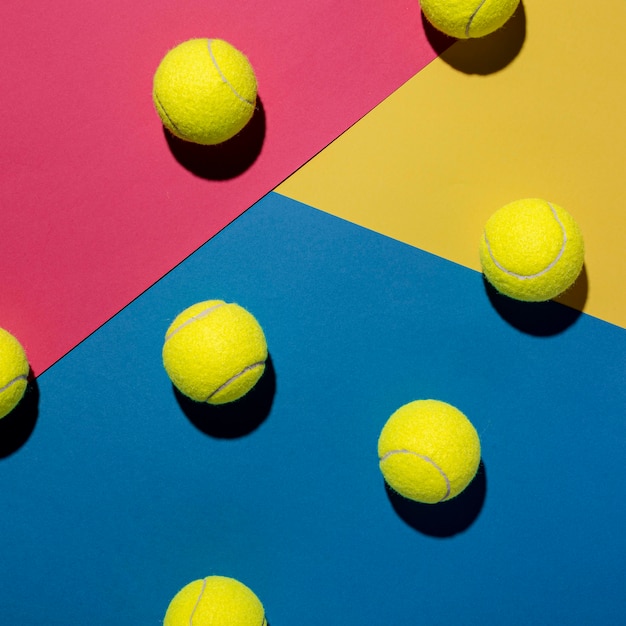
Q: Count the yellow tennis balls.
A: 7